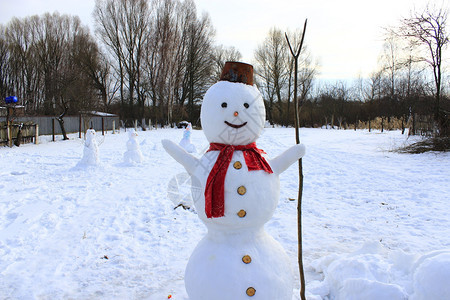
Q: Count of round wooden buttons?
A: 5